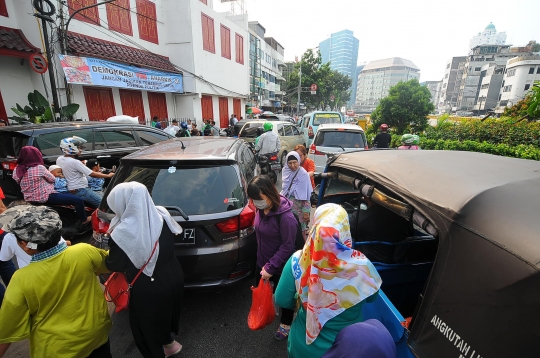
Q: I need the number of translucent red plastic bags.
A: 1